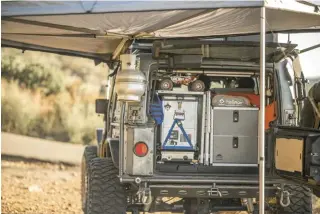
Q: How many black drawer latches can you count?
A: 2